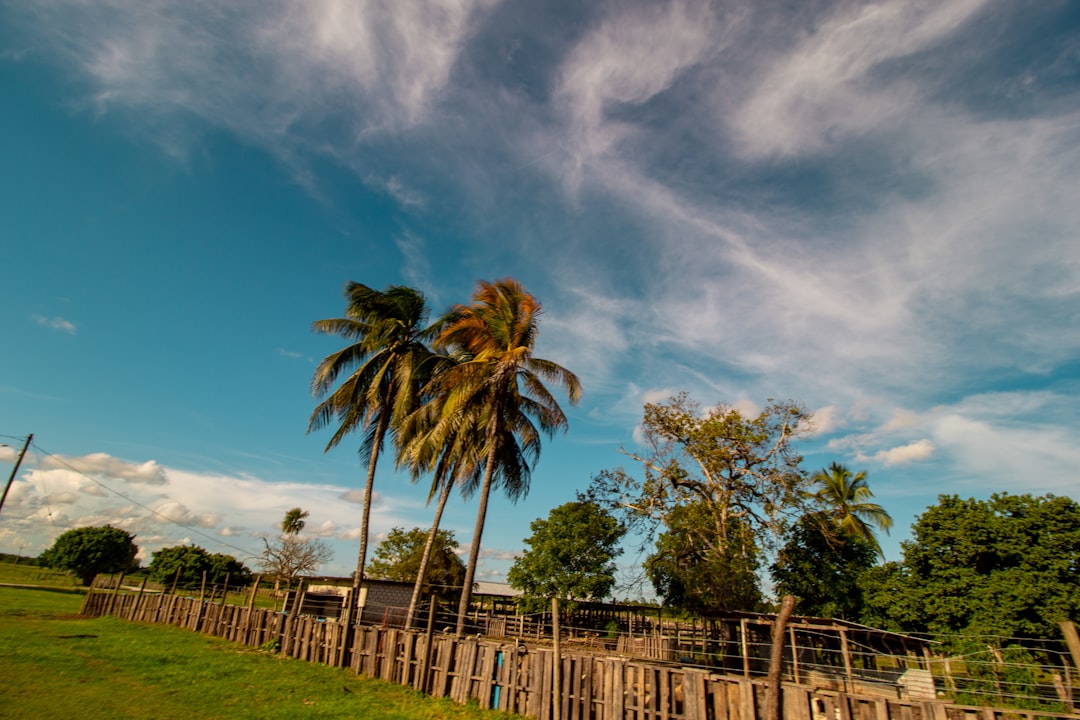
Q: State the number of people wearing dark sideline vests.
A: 0